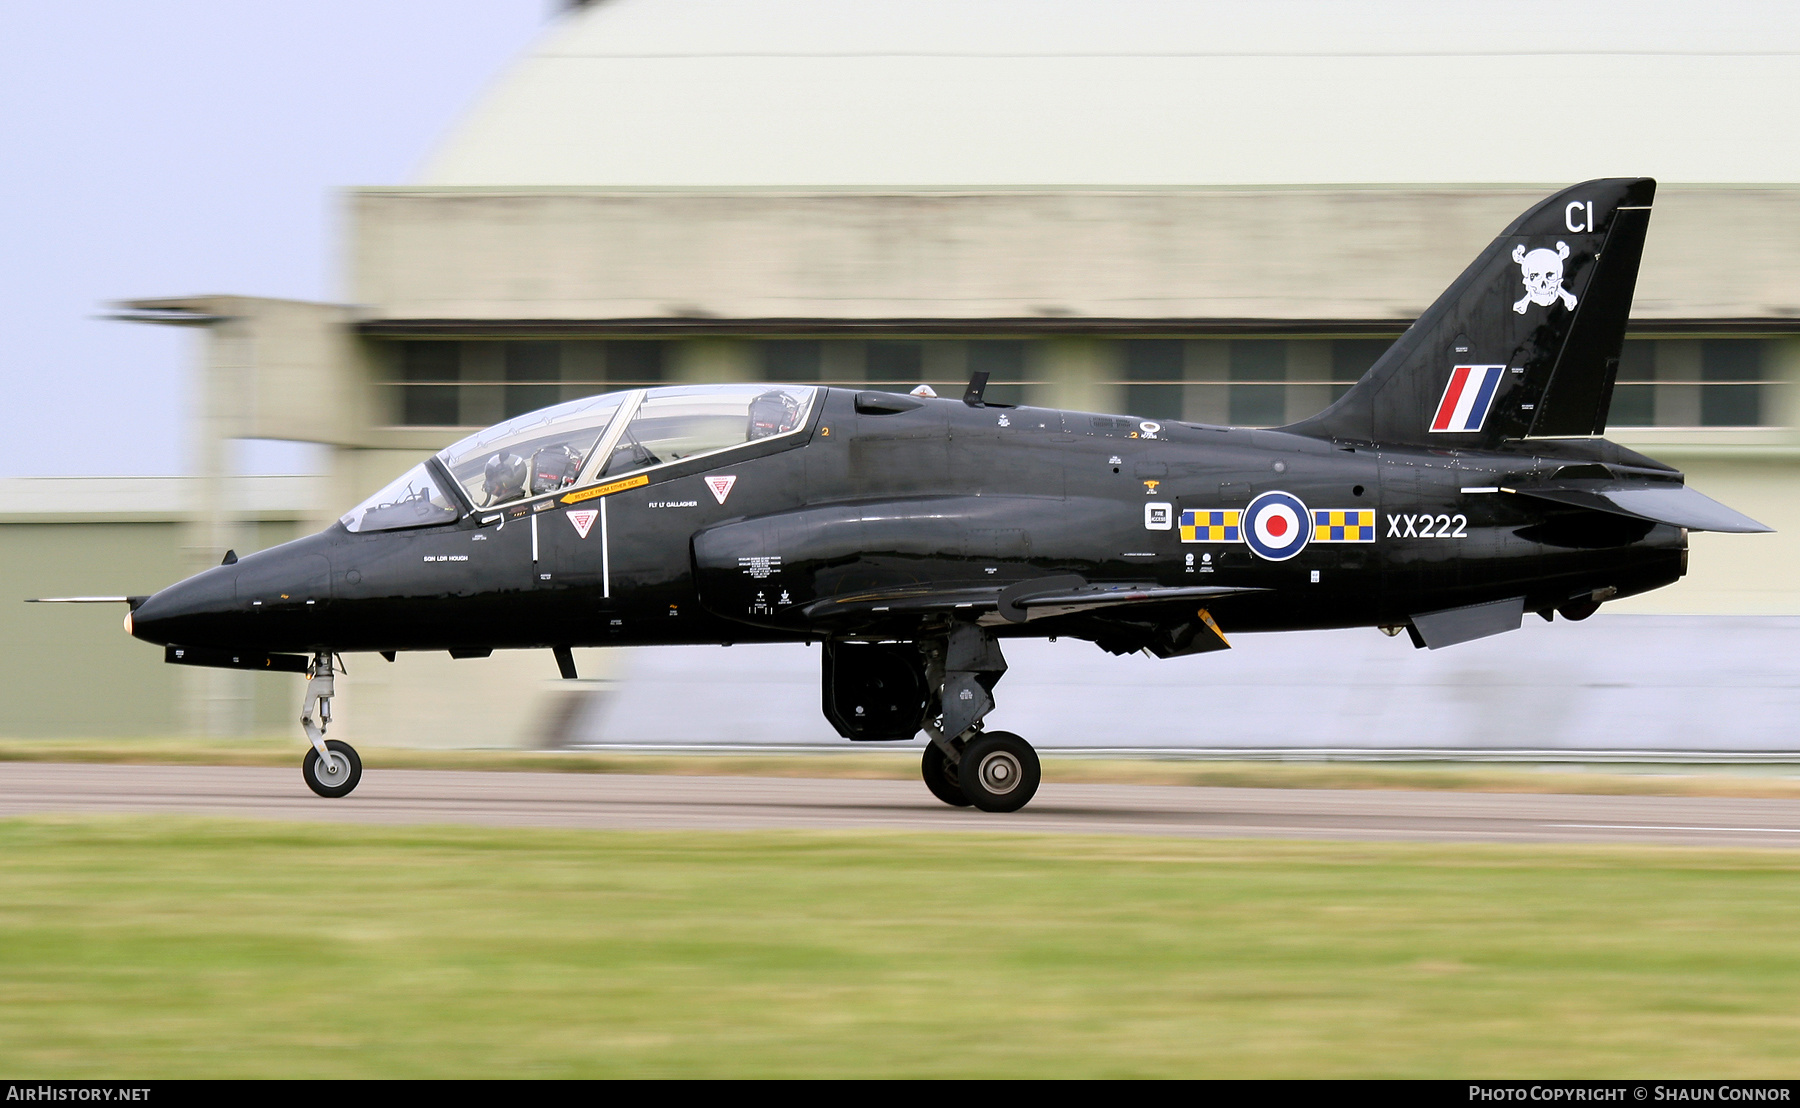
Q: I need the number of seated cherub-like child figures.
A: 0